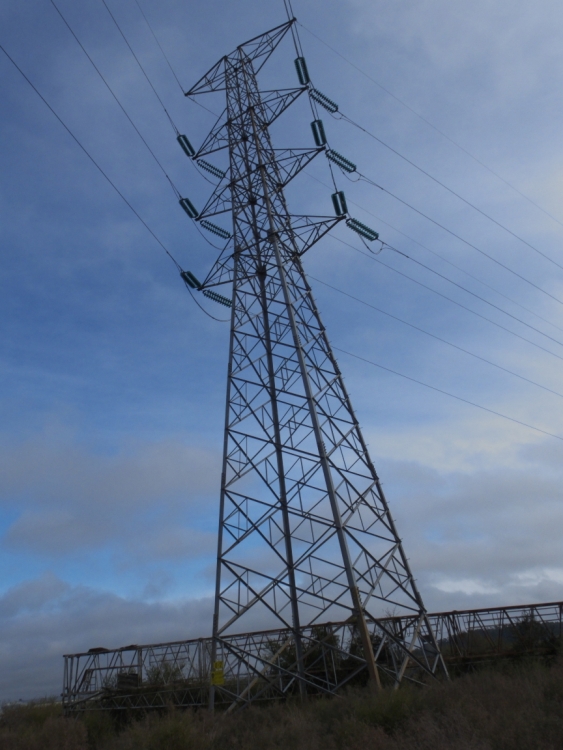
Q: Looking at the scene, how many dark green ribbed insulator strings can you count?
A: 12